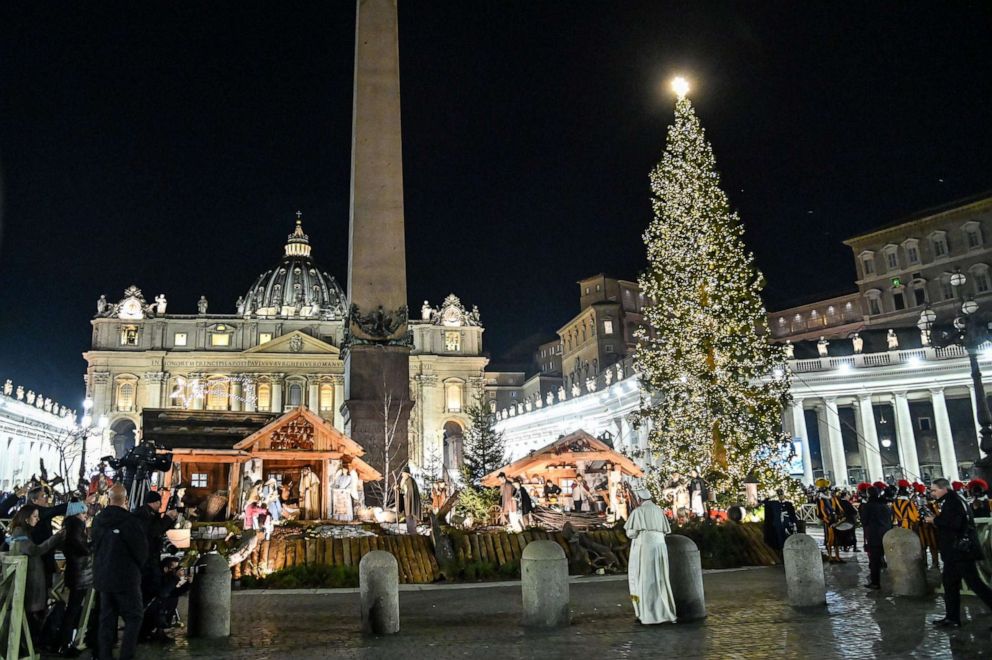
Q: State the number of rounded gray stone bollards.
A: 6